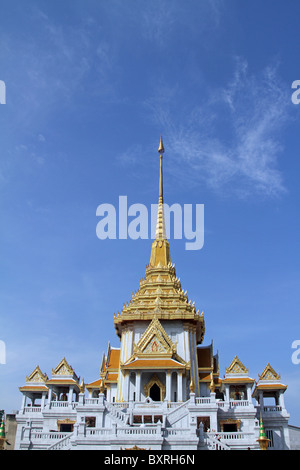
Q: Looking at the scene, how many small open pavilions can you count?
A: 4